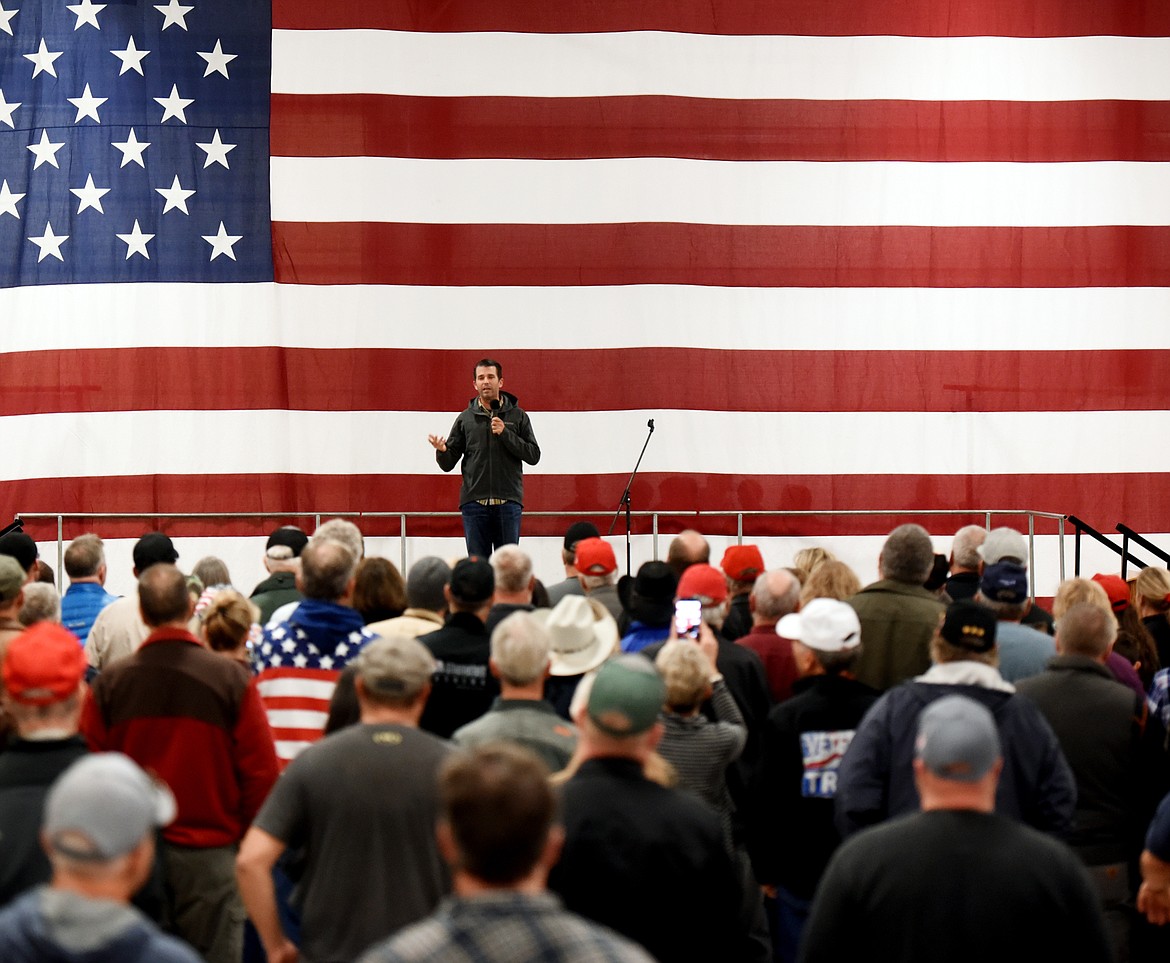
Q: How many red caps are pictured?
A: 5